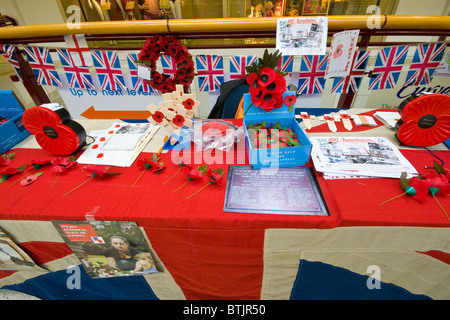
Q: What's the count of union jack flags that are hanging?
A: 13